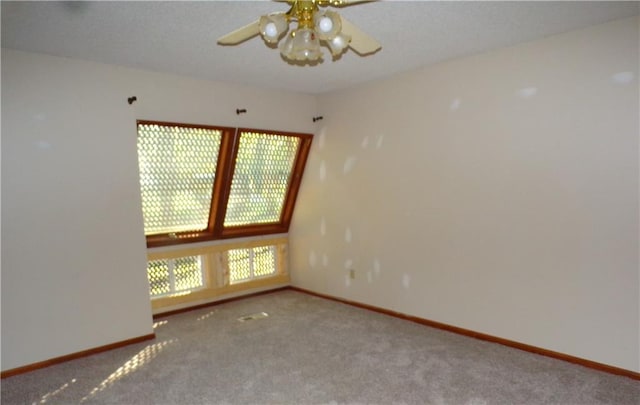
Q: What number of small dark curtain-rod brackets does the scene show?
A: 3